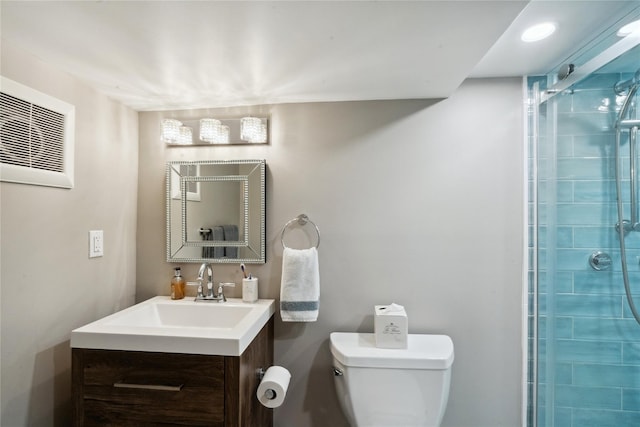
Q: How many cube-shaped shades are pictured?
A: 3